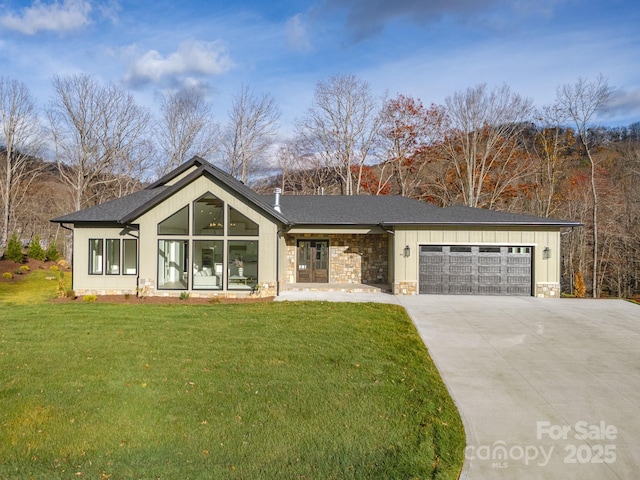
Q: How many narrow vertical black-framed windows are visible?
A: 3